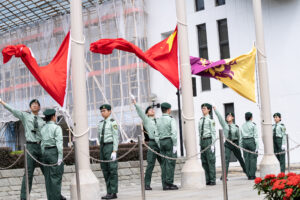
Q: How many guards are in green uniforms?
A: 9